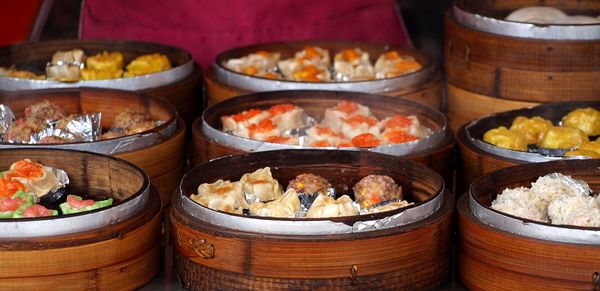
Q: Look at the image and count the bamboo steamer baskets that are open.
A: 9